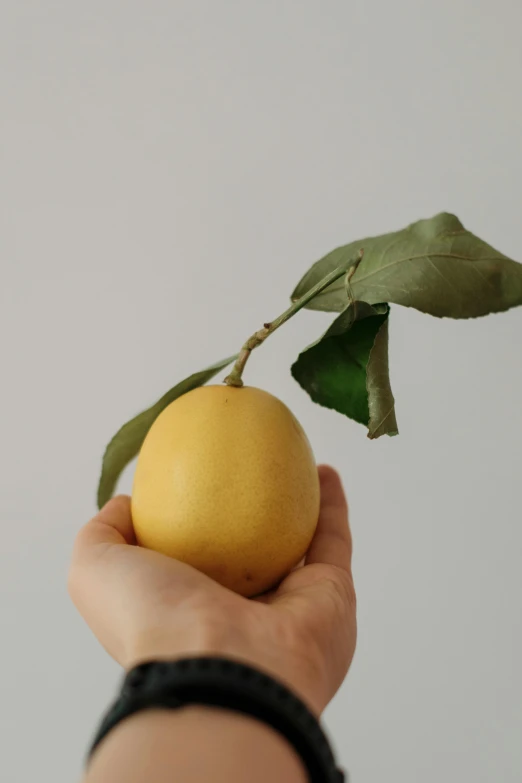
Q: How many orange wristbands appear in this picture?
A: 0